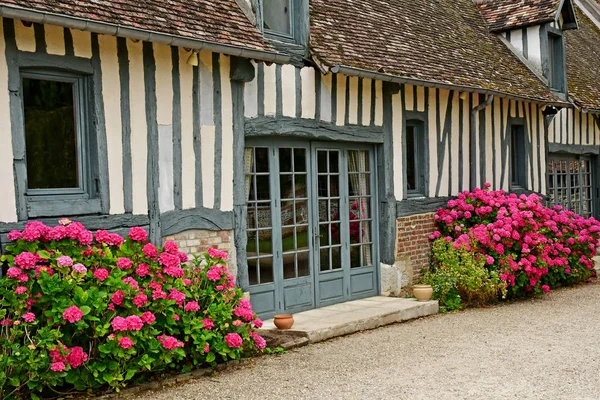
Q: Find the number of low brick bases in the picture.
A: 2